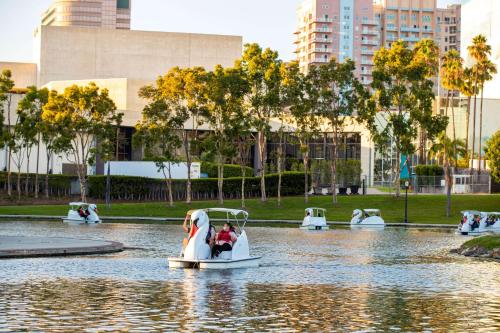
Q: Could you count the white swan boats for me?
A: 6